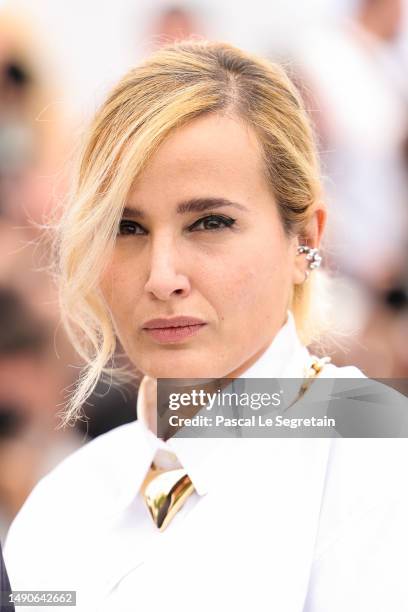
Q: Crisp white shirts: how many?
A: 1